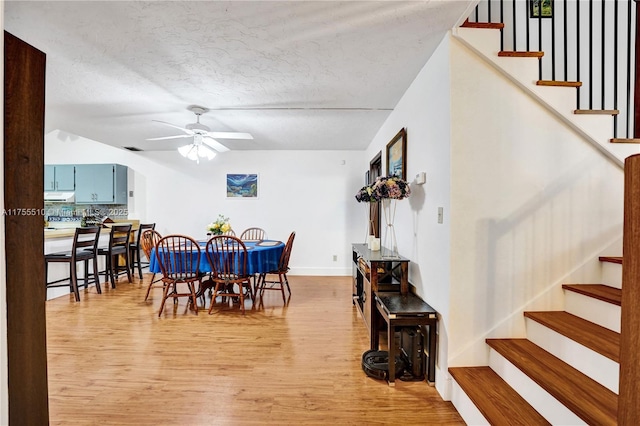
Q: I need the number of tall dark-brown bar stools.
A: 3